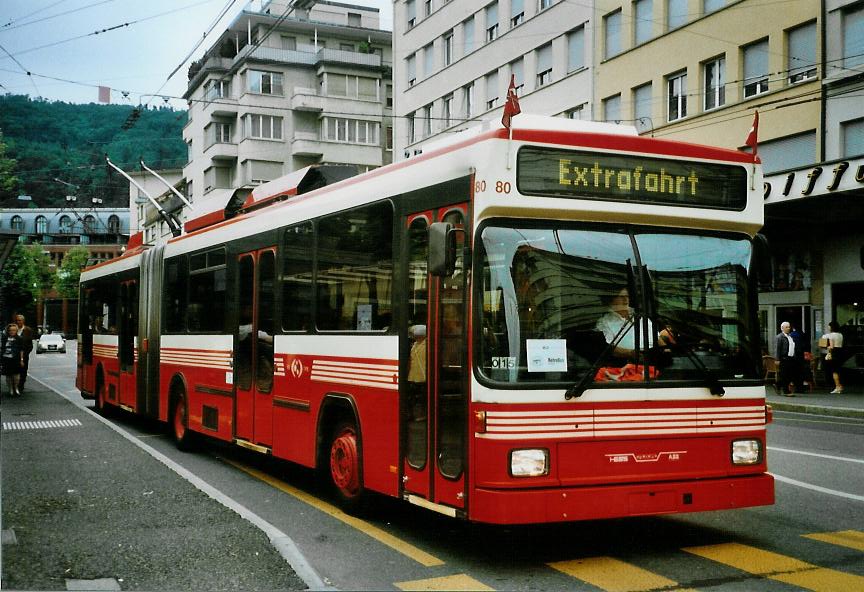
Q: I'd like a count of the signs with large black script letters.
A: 1